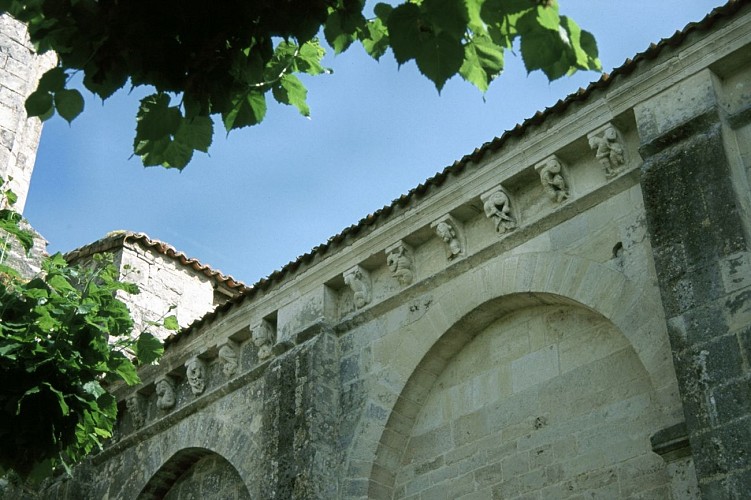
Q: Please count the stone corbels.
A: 11